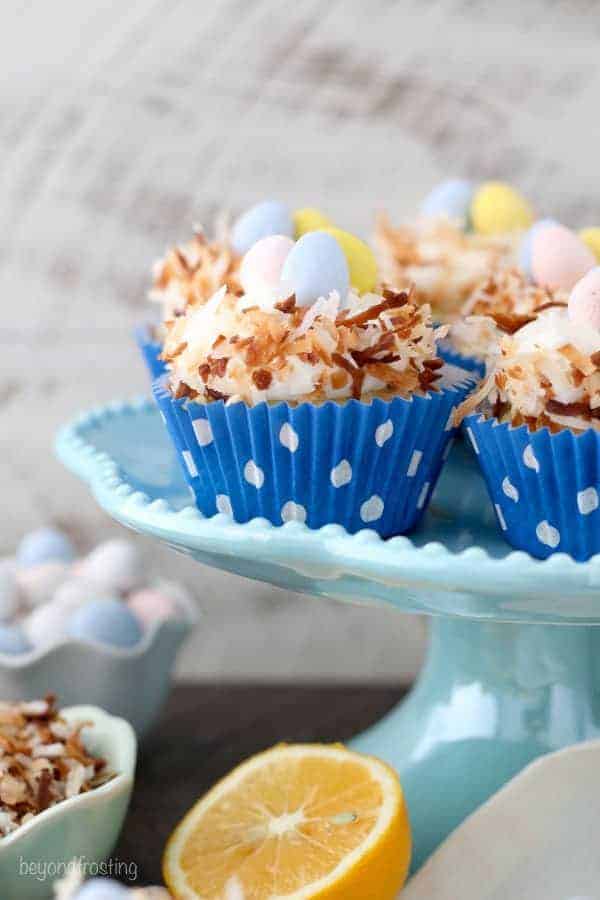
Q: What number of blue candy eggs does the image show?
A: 8